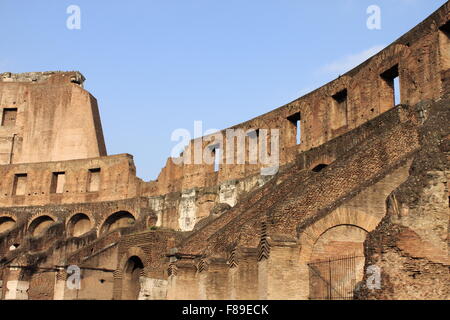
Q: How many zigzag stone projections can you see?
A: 4